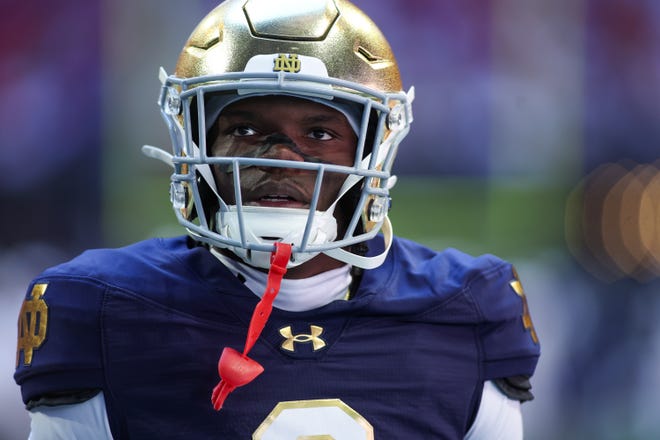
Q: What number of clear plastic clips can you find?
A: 4